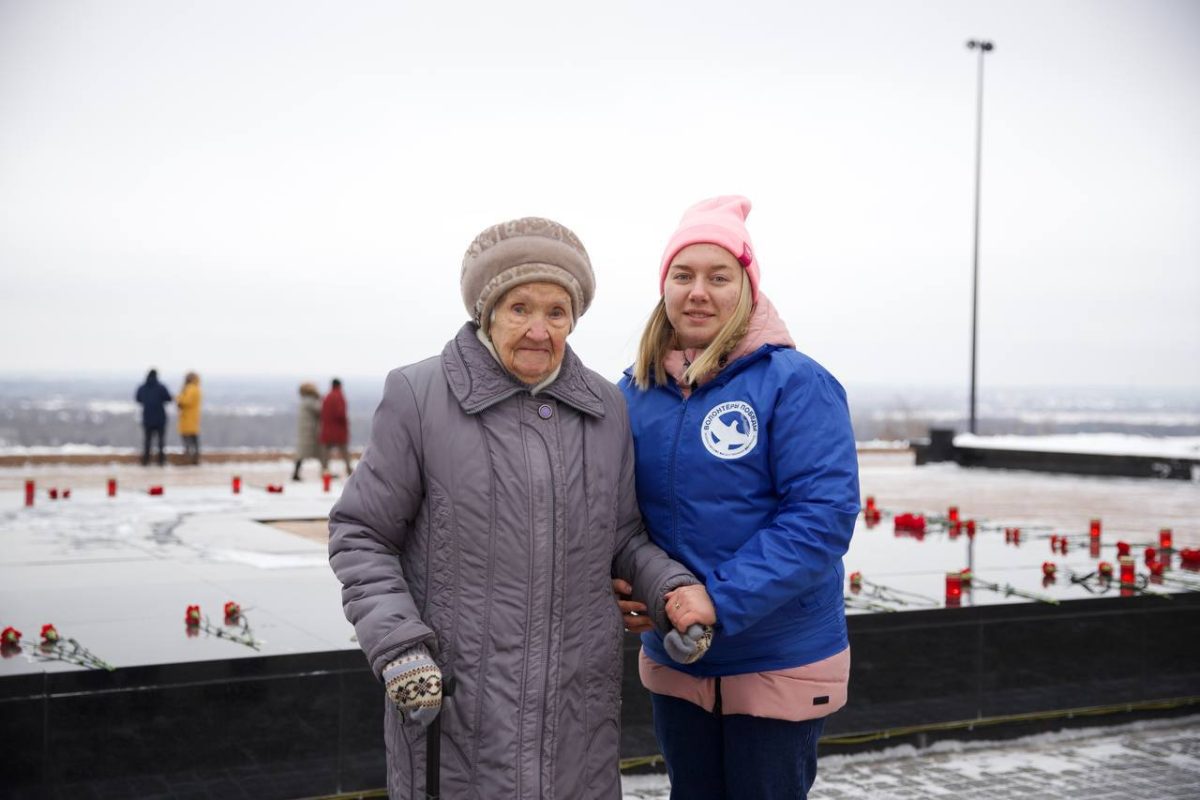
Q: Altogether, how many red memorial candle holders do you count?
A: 10